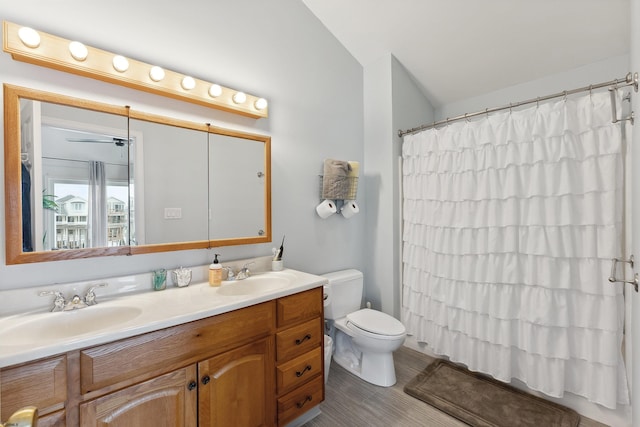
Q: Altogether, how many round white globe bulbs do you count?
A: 8